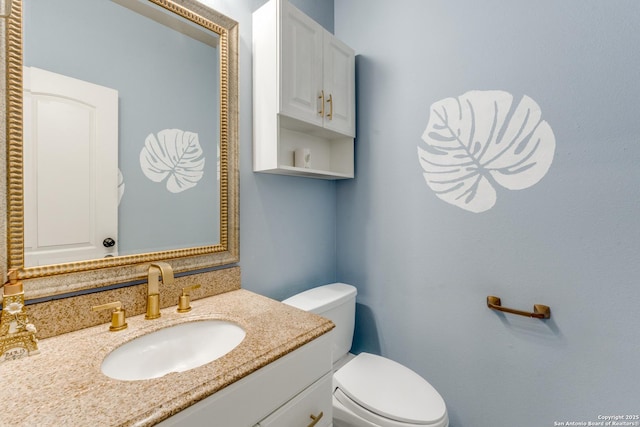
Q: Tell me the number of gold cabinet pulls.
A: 3